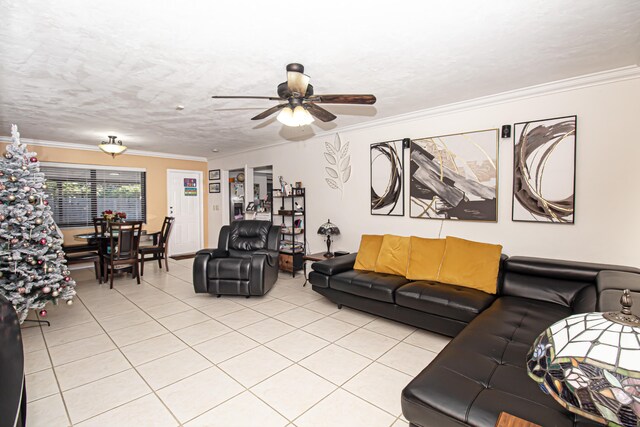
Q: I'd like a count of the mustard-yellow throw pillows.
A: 4